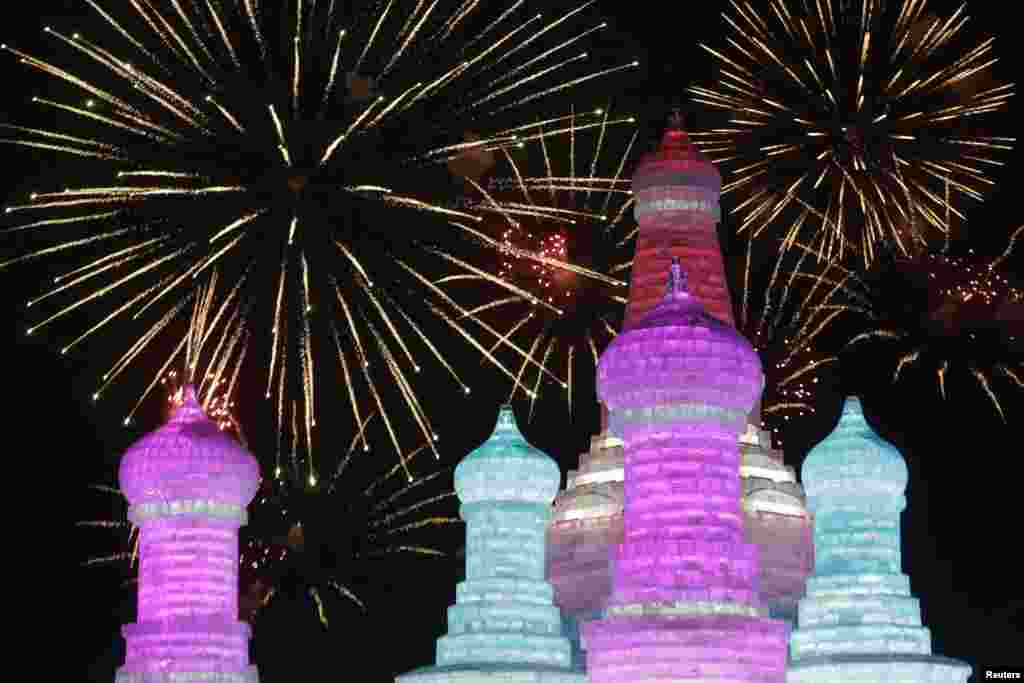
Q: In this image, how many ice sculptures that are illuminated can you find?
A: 5